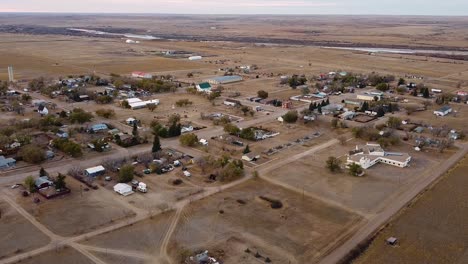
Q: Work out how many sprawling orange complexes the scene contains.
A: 0